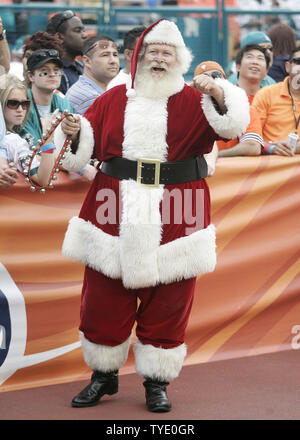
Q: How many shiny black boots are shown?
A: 2